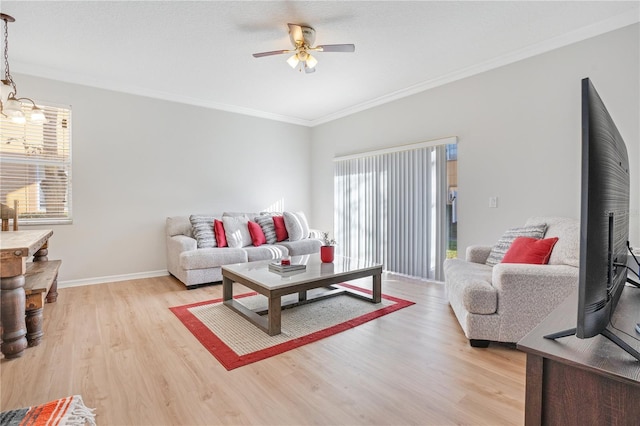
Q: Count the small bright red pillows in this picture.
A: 4